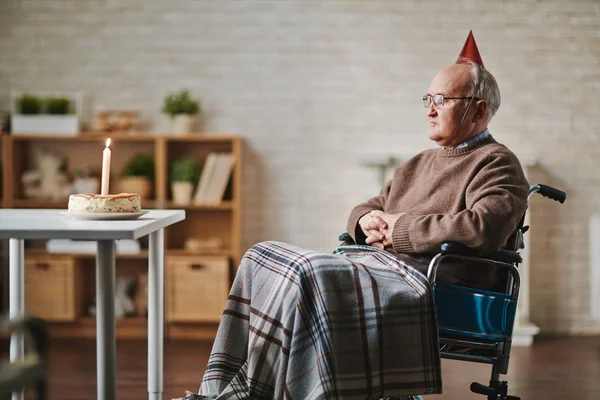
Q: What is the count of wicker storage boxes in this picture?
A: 2